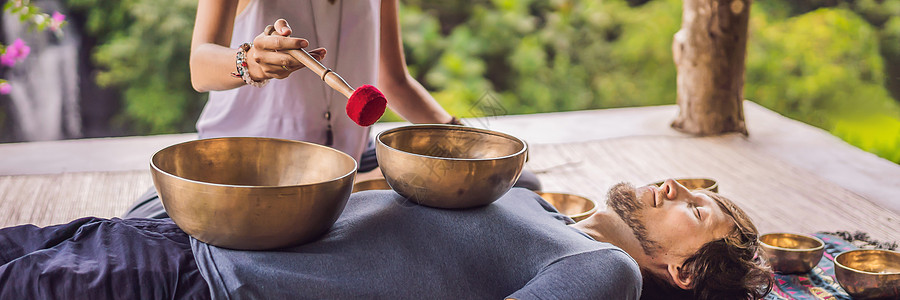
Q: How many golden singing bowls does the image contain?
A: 7